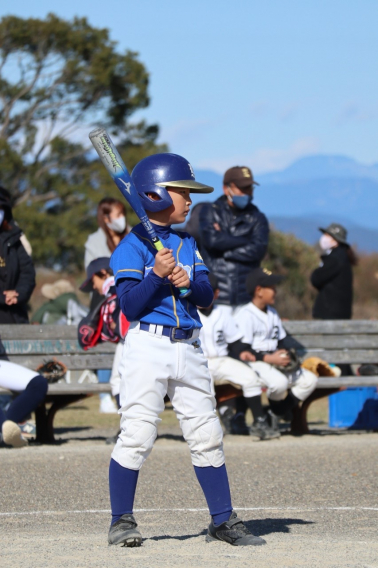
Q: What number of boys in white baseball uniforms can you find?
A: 2